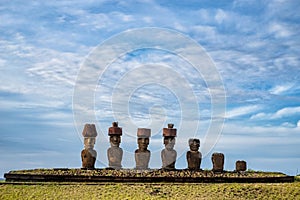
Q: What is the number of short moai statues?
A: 2